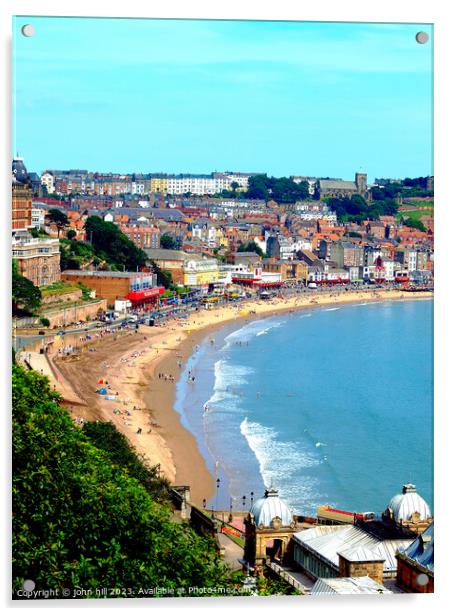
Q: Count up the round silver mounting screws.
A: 4